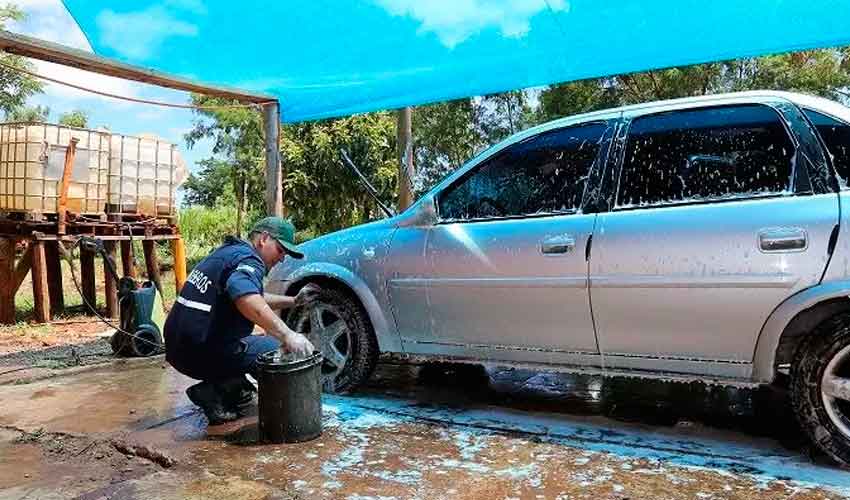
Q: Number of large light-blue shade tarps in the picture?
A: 1